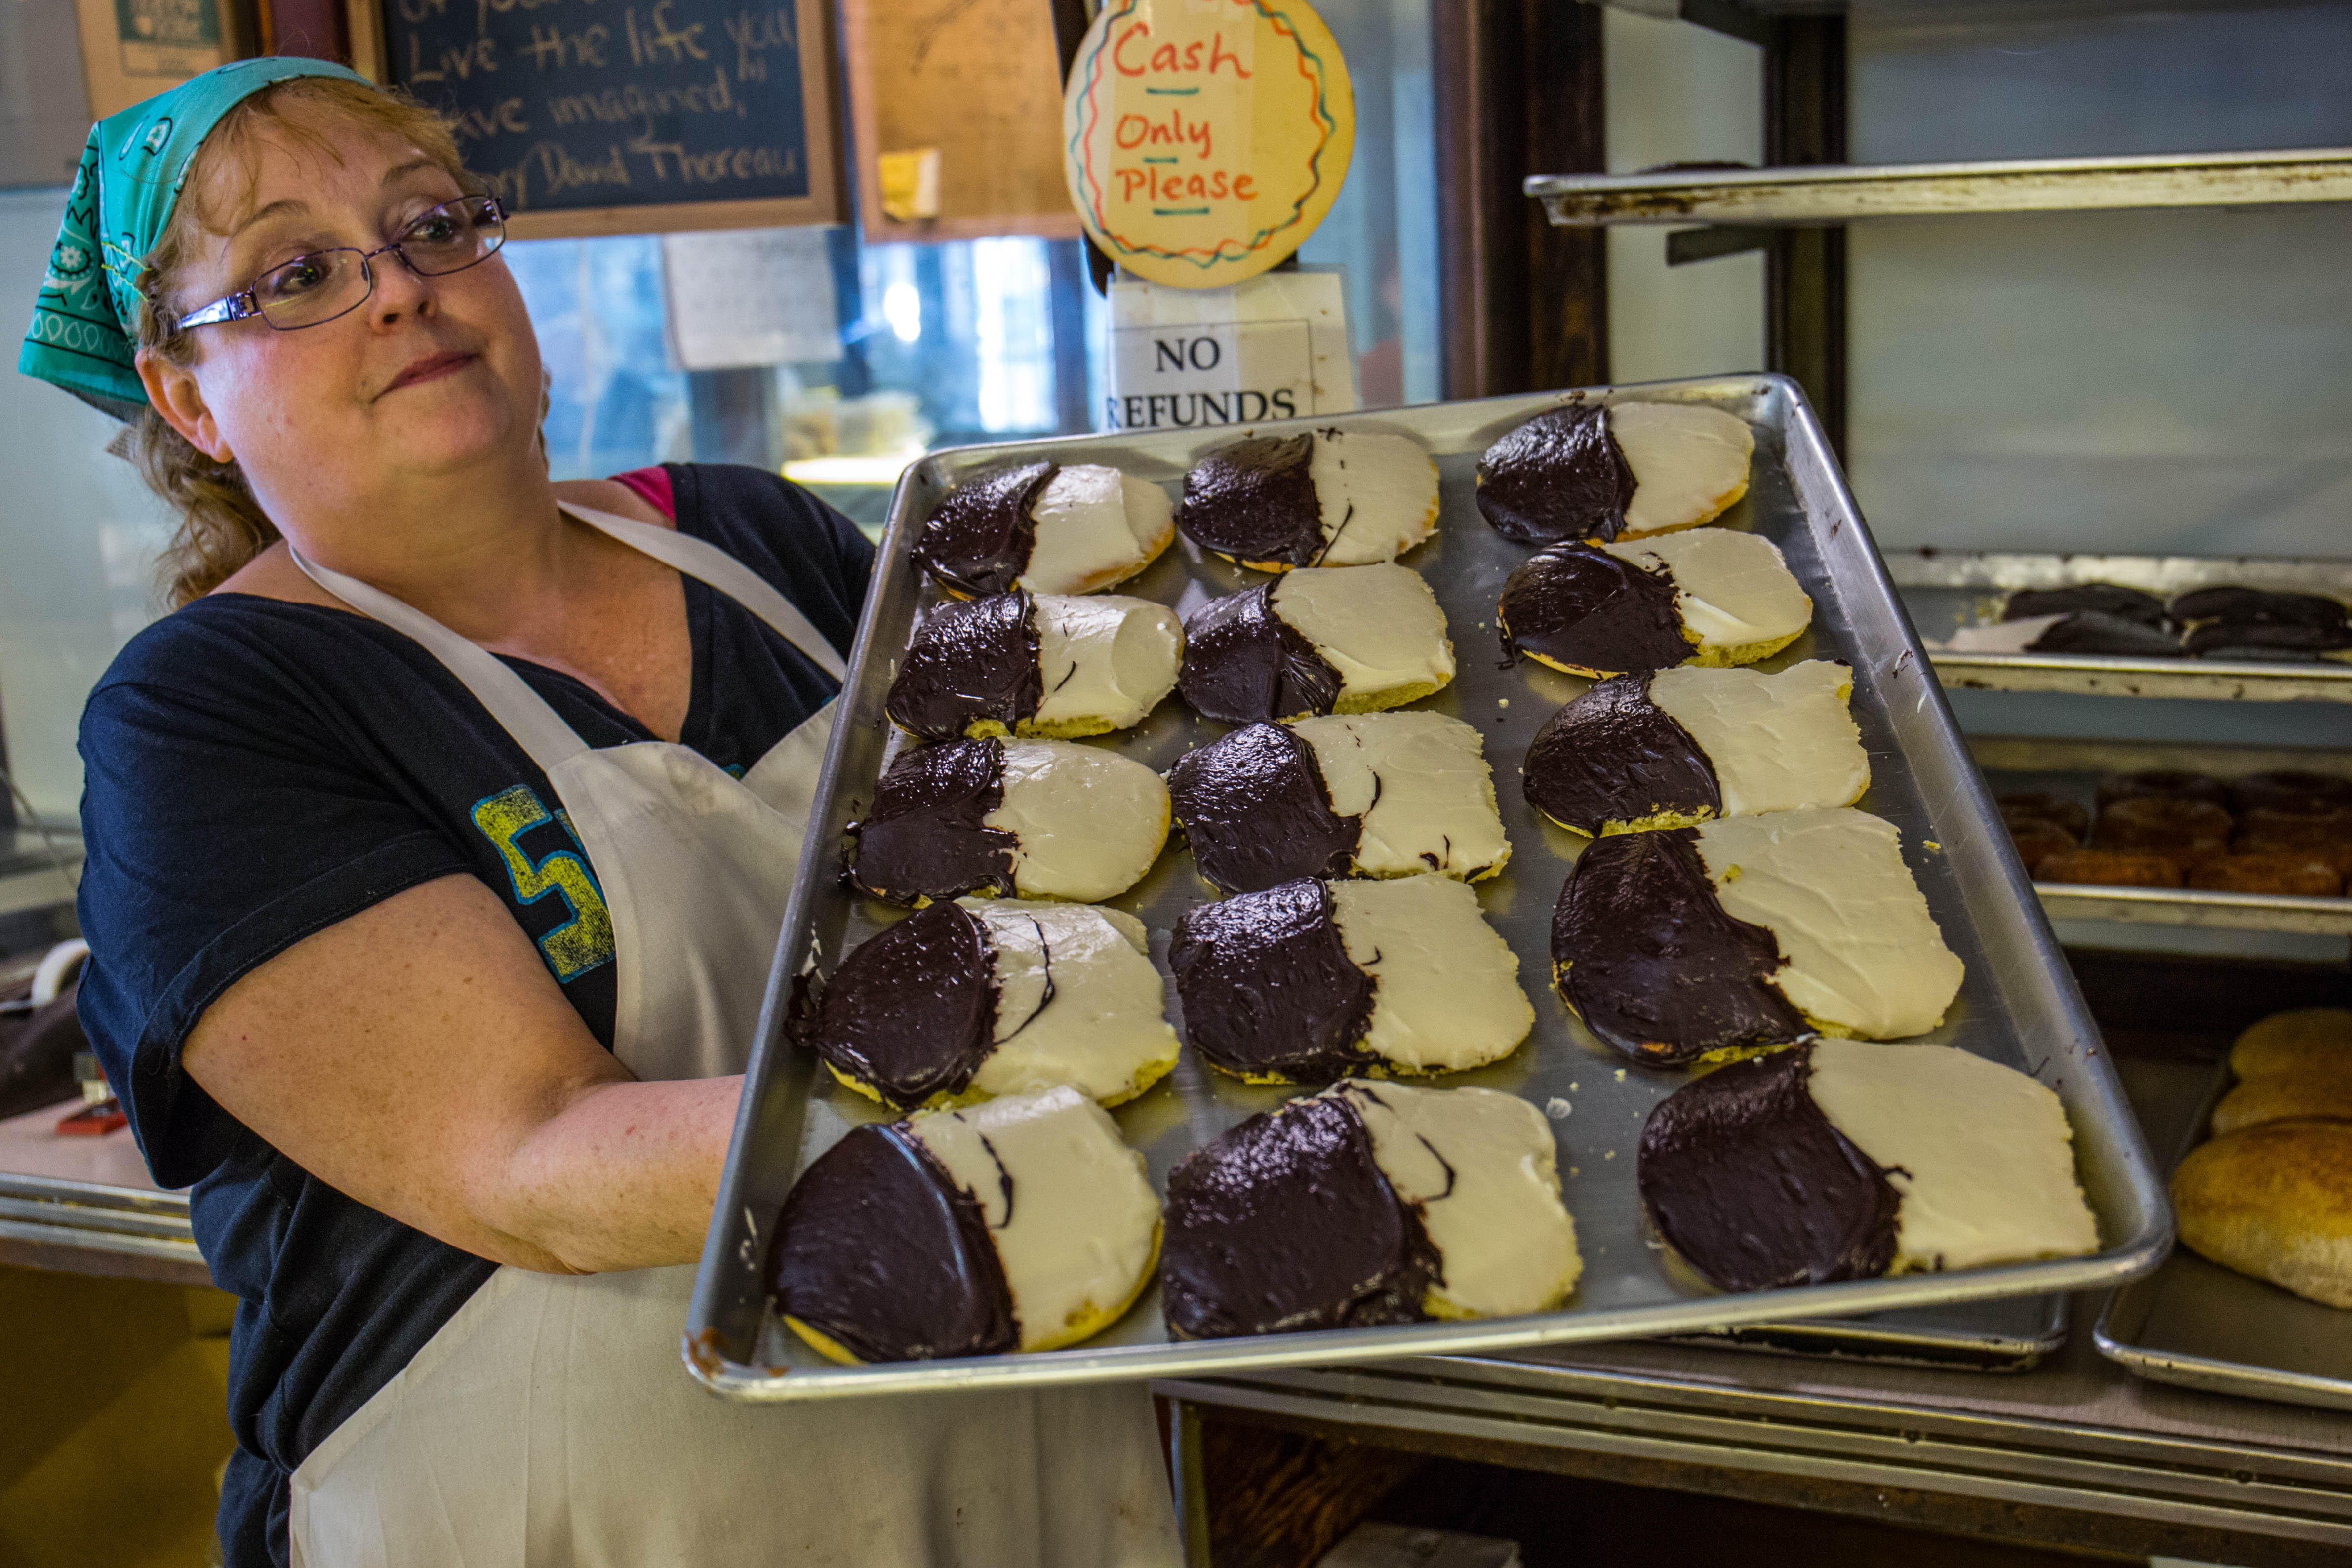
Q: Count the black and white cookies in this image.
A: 15